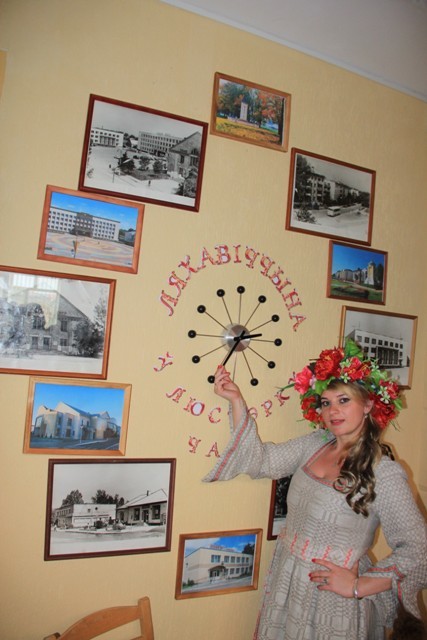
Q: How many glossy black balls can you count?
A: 11